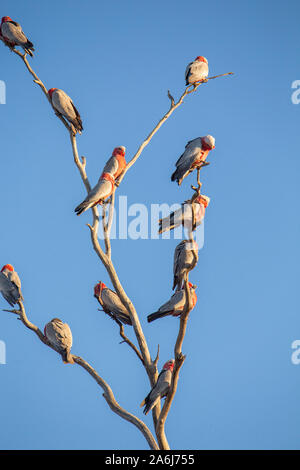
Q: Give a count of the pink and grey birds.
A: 13